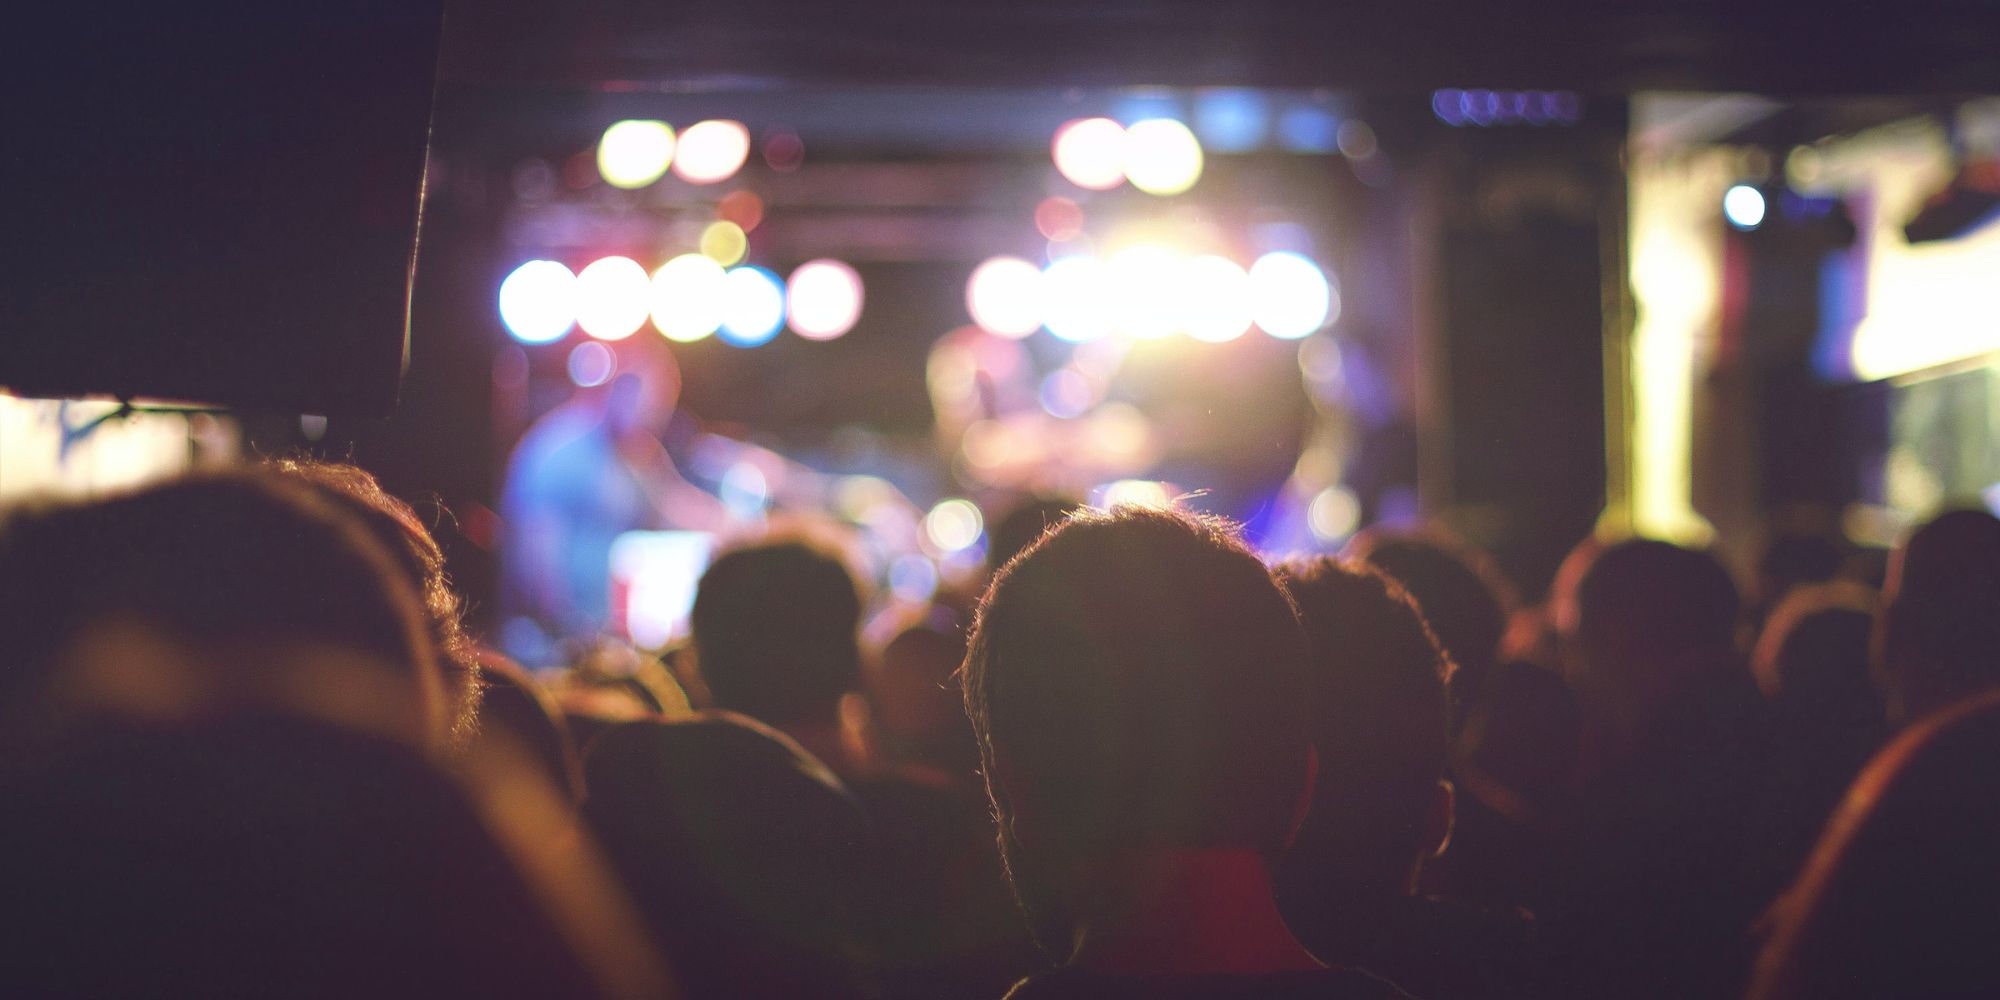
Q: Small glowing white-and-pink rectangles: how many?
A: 1